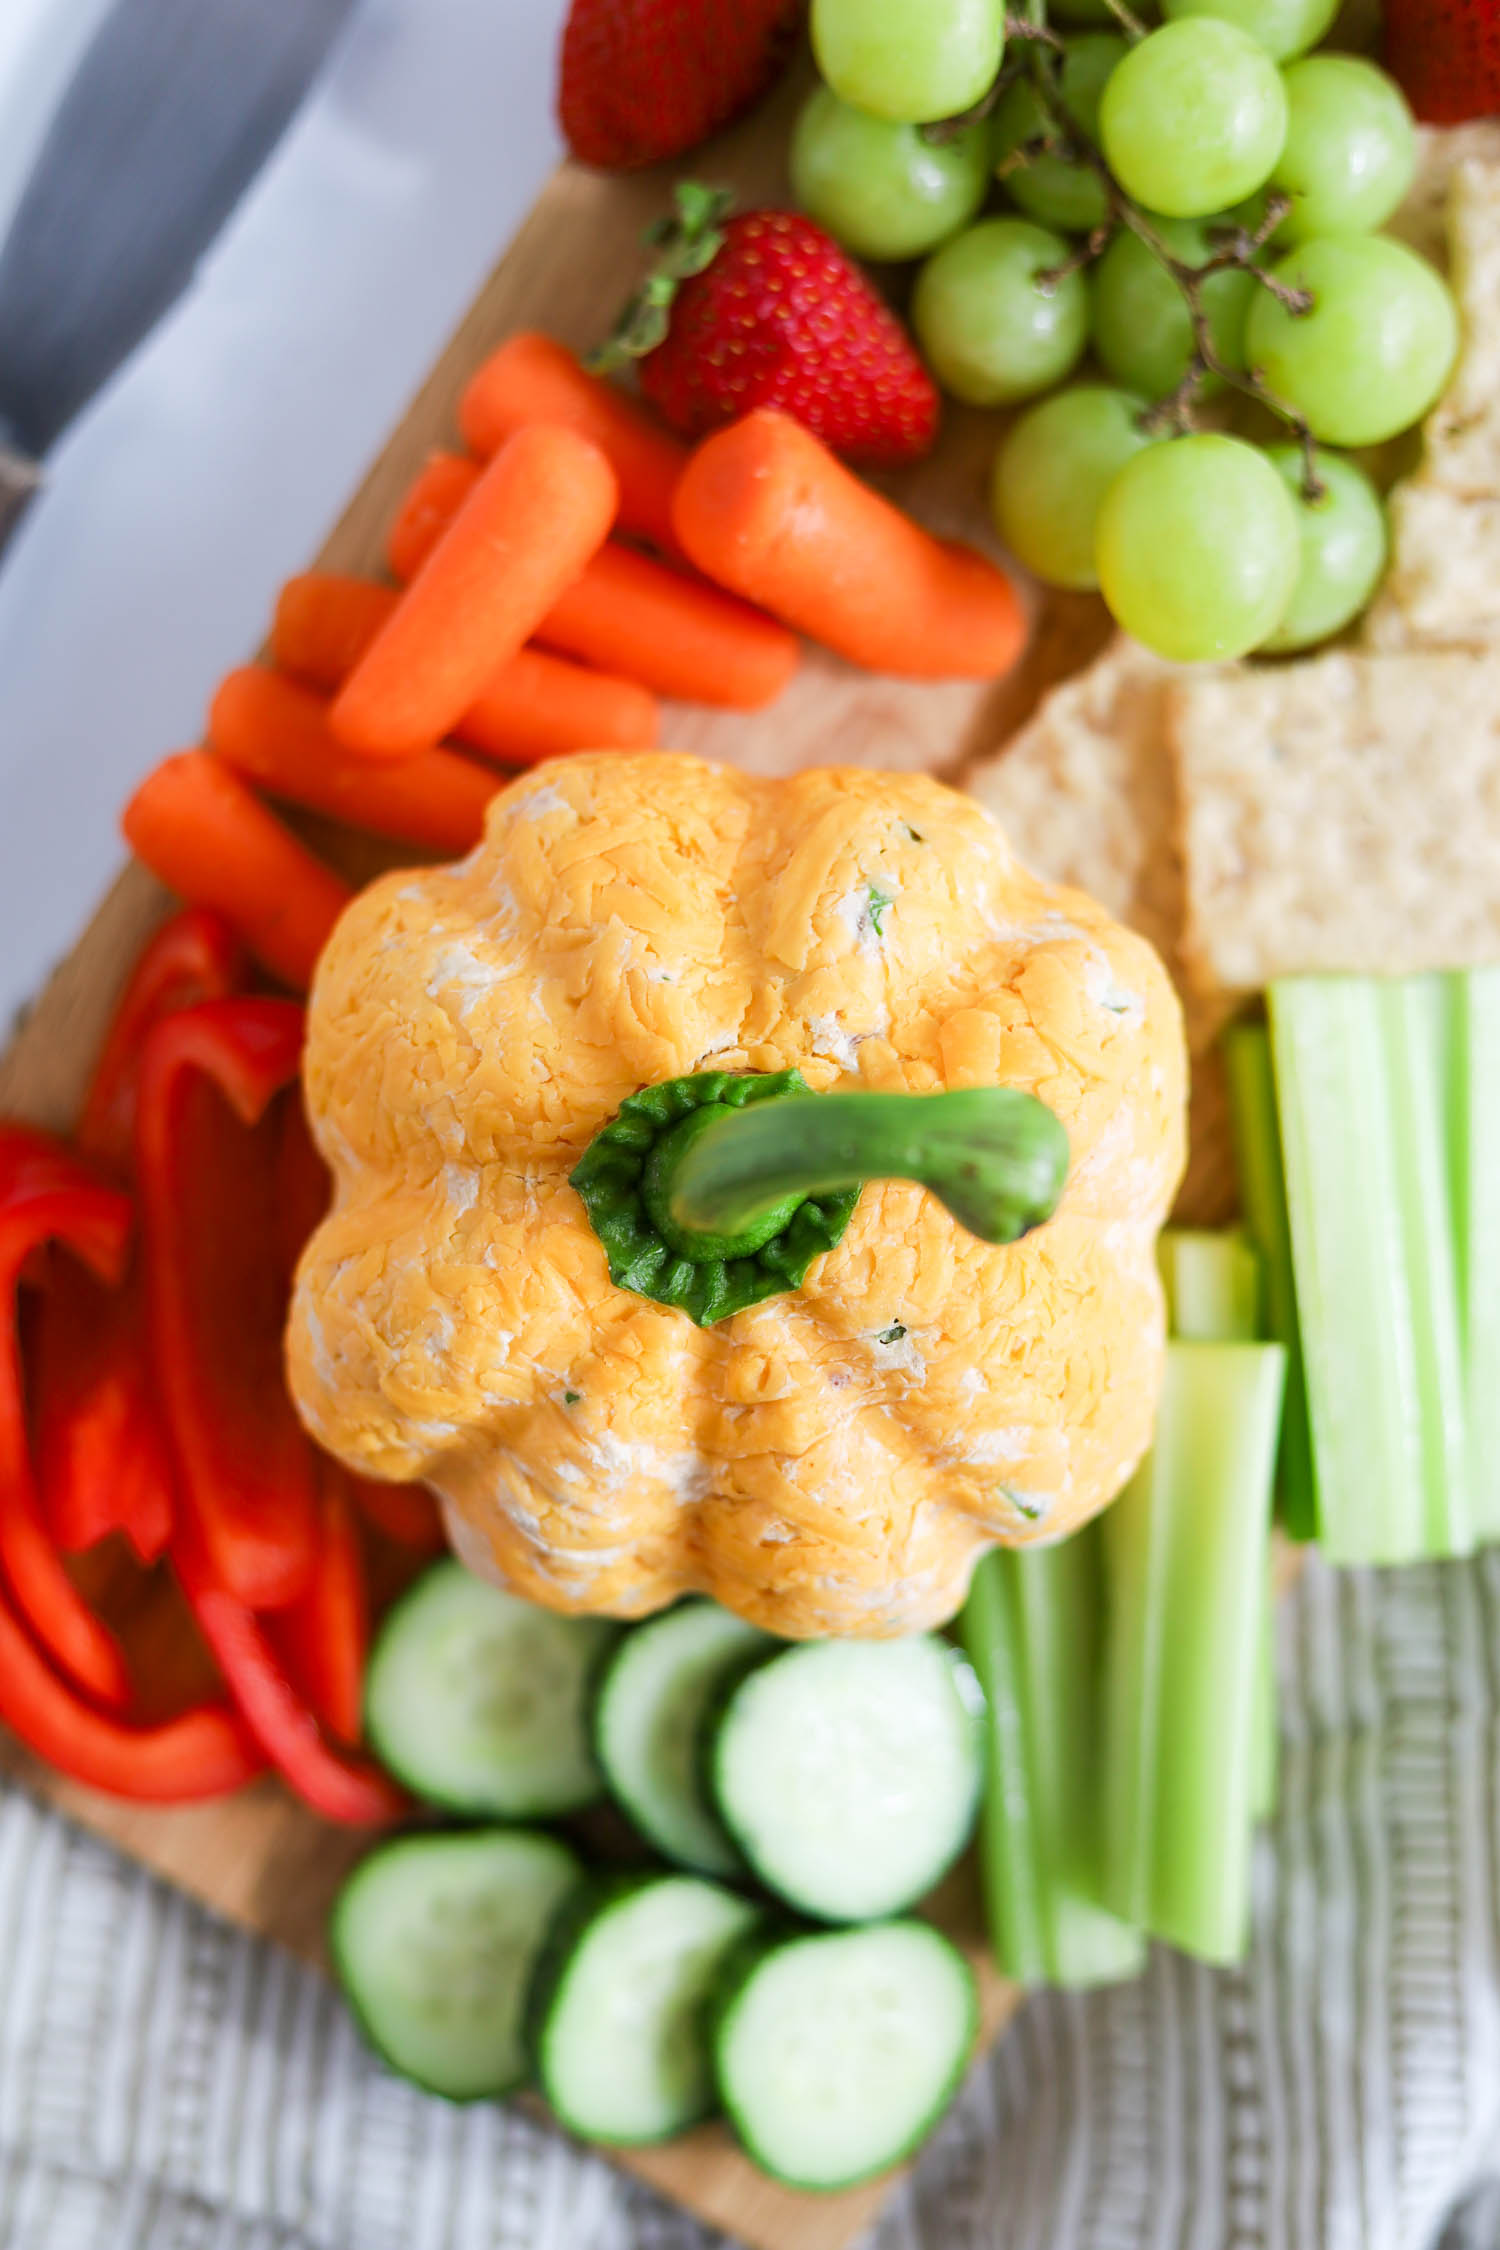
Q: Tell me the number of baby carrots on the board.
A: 7